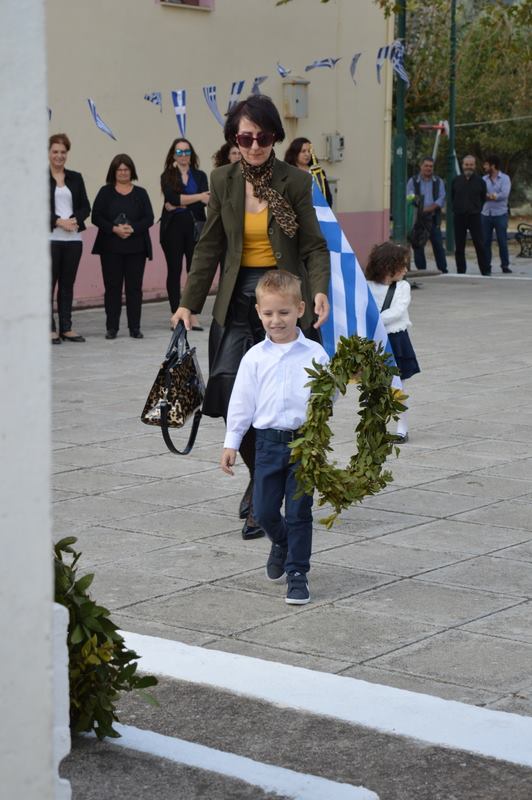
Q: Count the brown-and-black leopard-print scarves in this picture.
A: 1